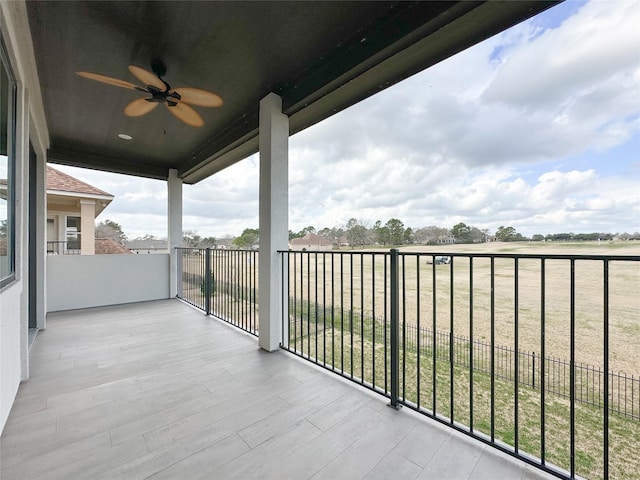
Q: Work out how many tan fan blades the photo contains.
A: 5